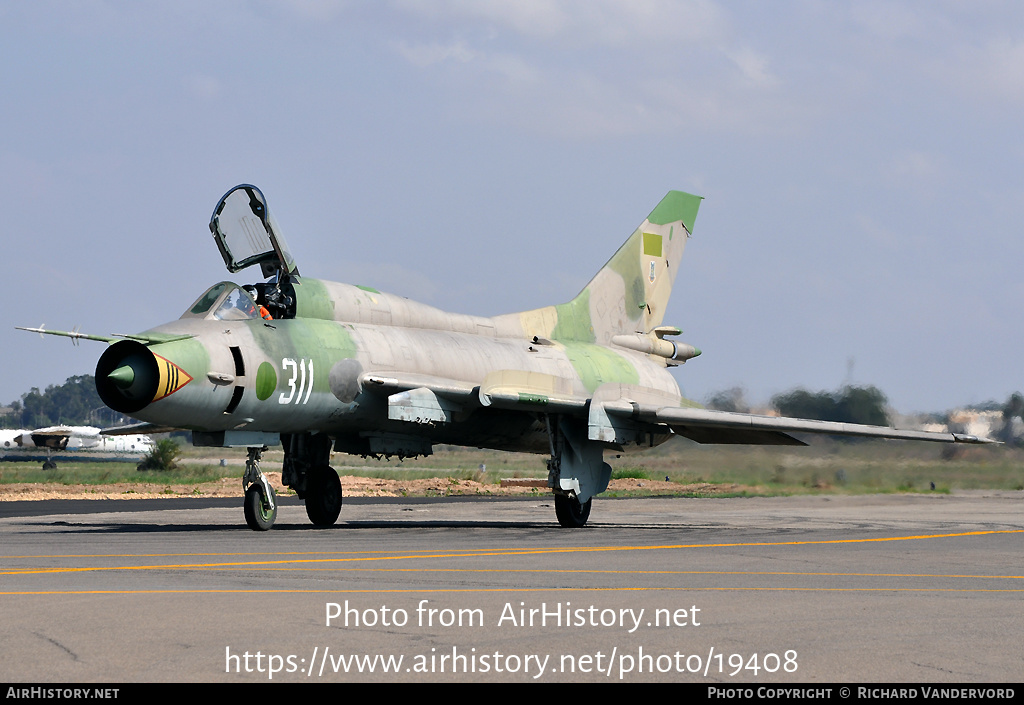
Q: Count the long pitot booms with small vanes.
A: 1